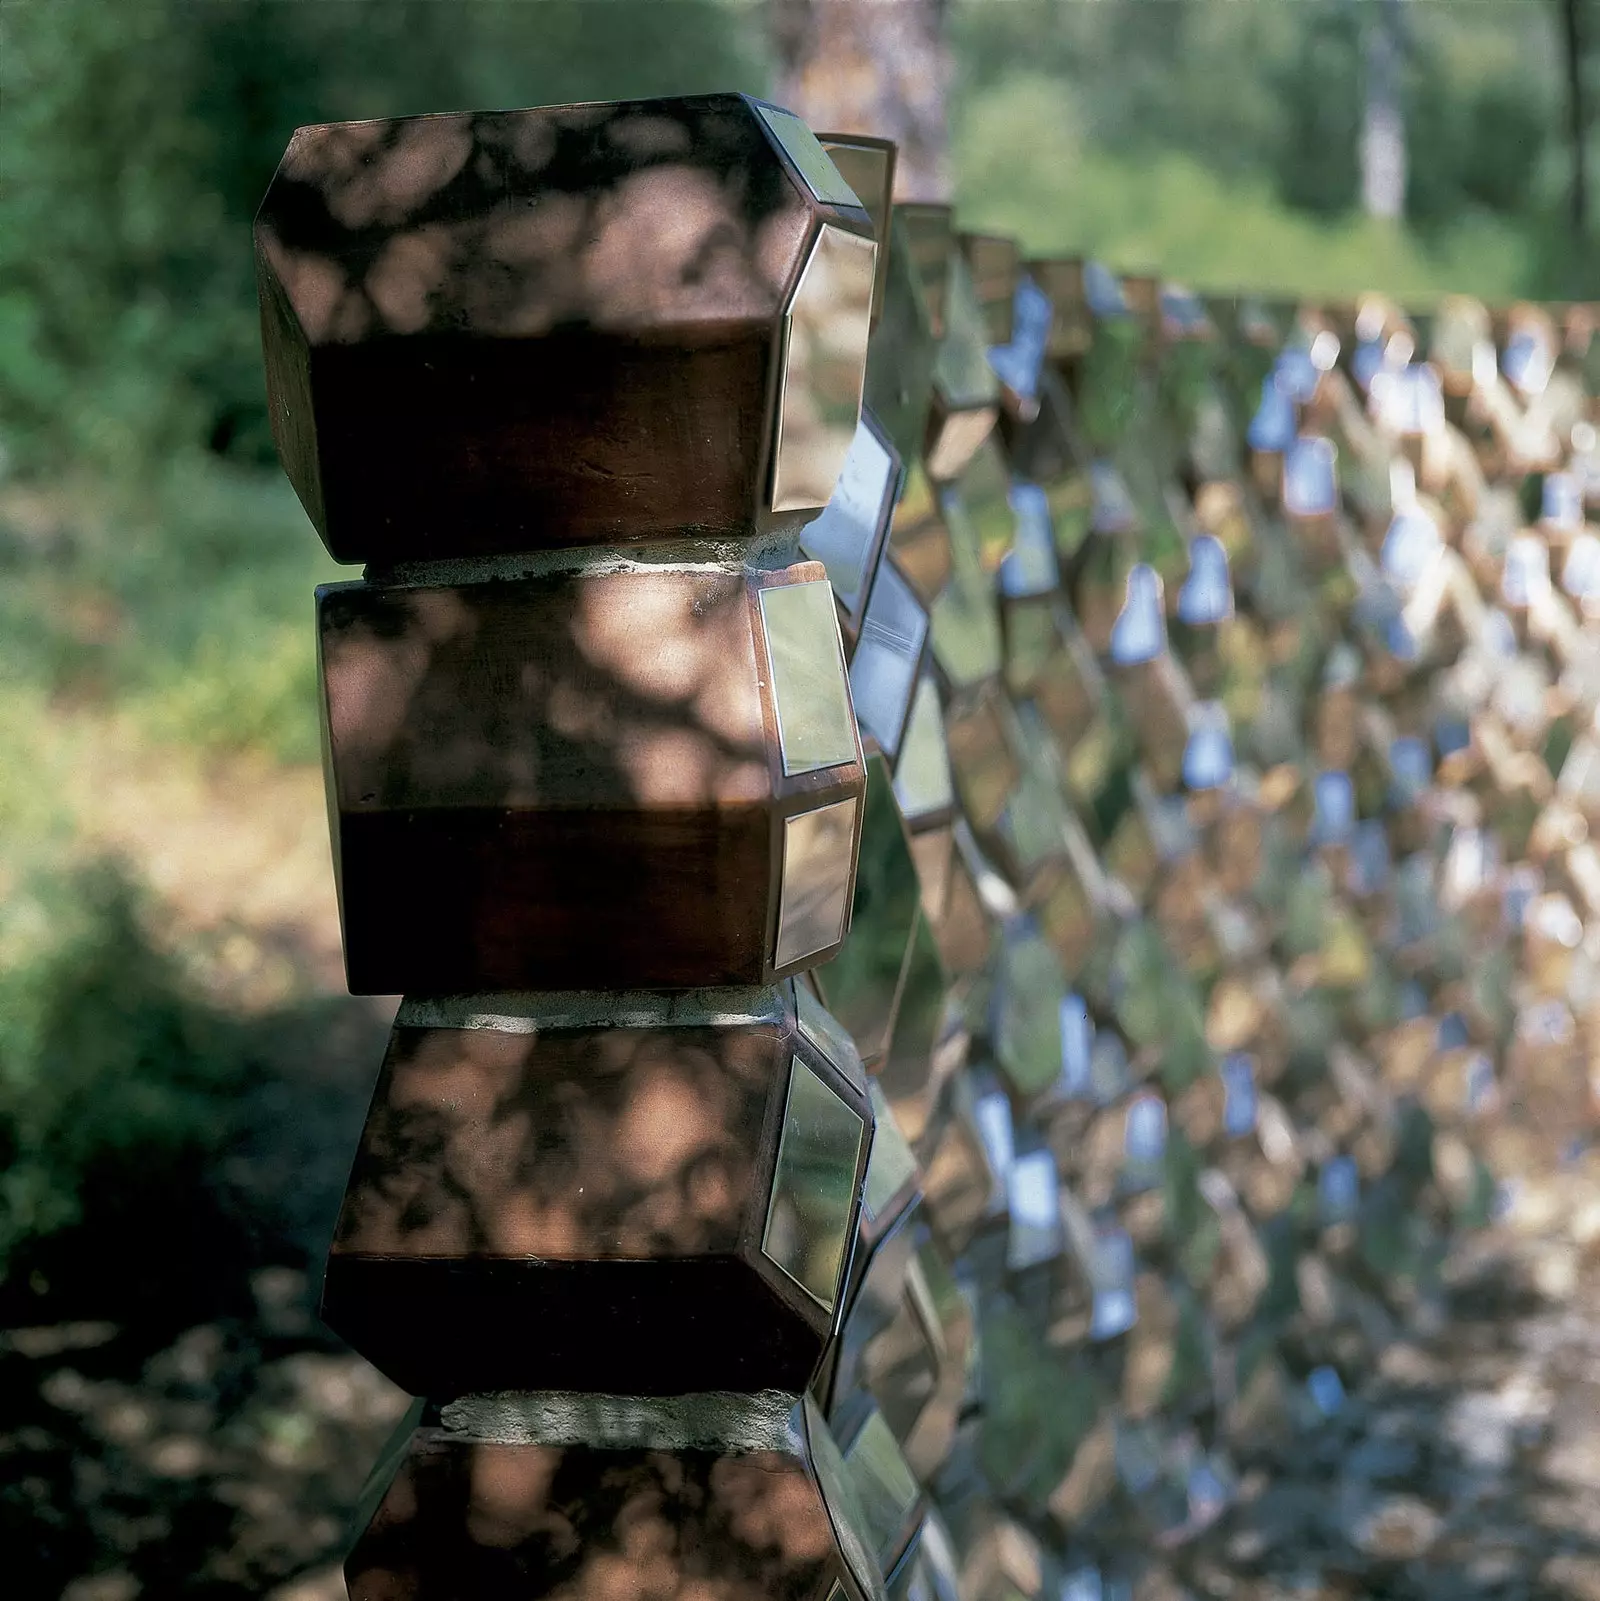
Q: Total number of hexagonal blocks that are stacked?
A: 4